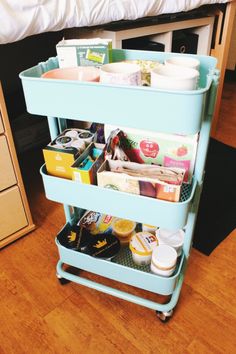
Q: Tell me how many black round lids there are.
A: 2